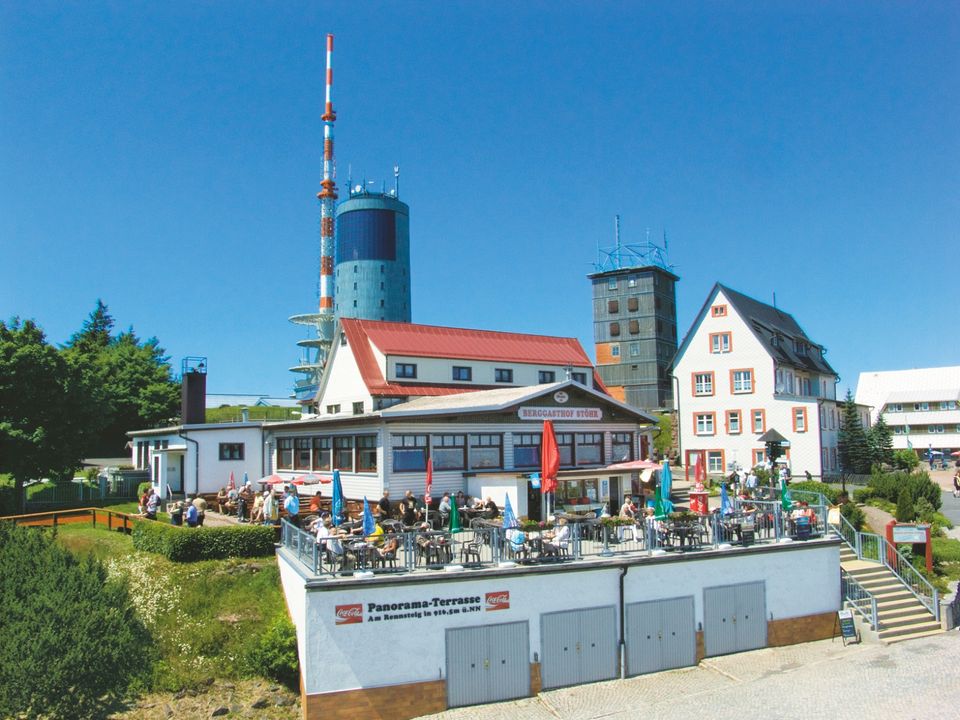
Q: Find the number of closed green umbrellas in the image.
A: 3